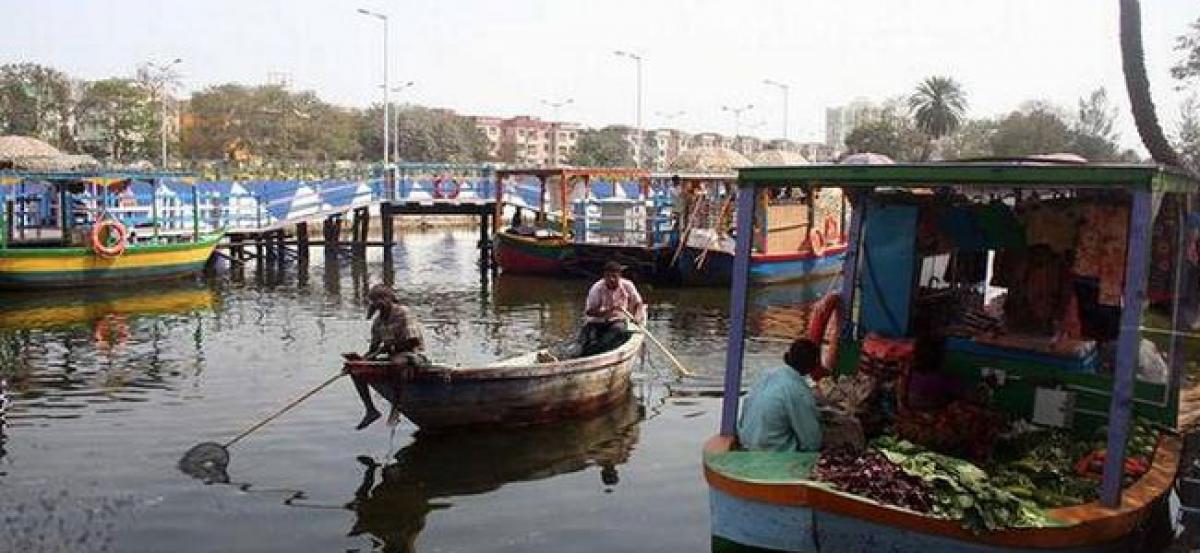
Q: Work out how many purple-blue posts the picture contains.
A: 3